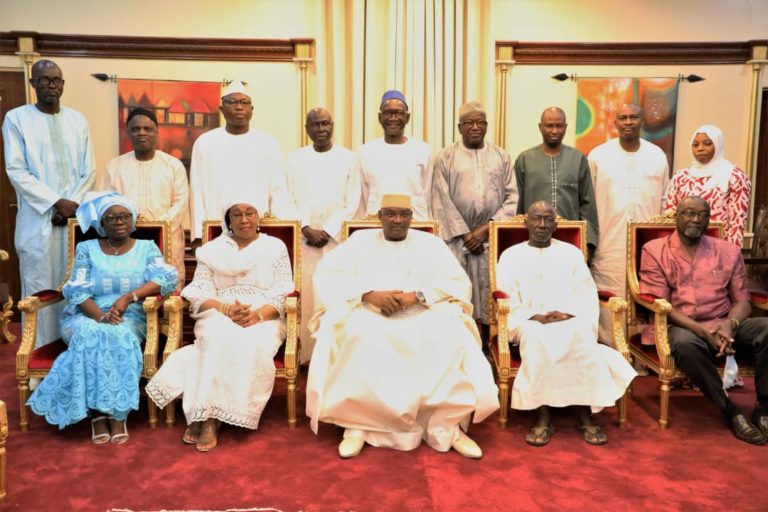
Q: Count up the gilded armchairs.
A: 5